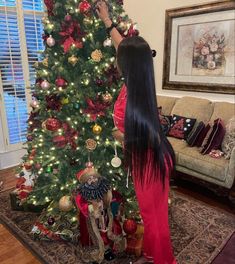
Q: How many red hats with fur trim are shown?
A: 1